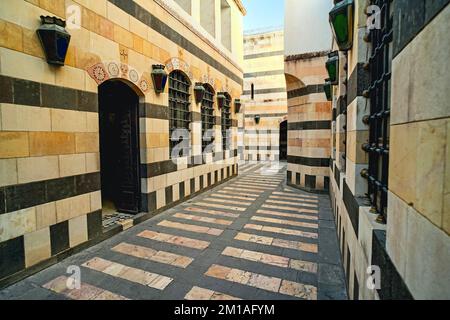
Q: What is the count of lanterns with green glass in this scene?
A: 3